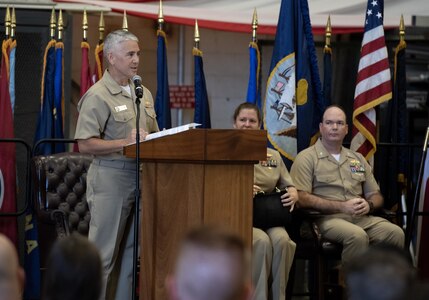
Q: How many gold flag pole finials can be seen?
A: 12